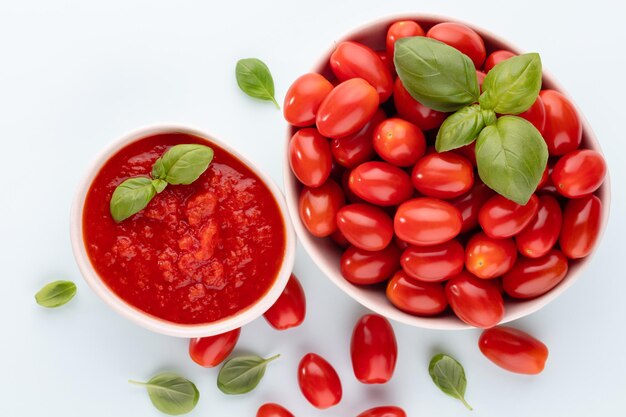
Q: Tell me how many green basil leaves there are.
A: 11